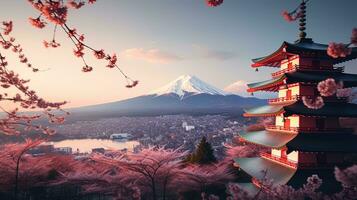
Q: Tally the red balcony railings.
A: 4